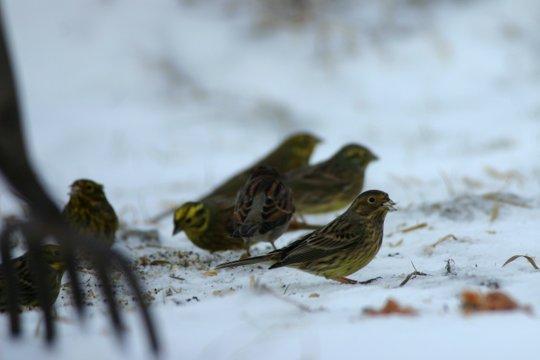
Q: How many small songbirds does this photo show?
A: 7